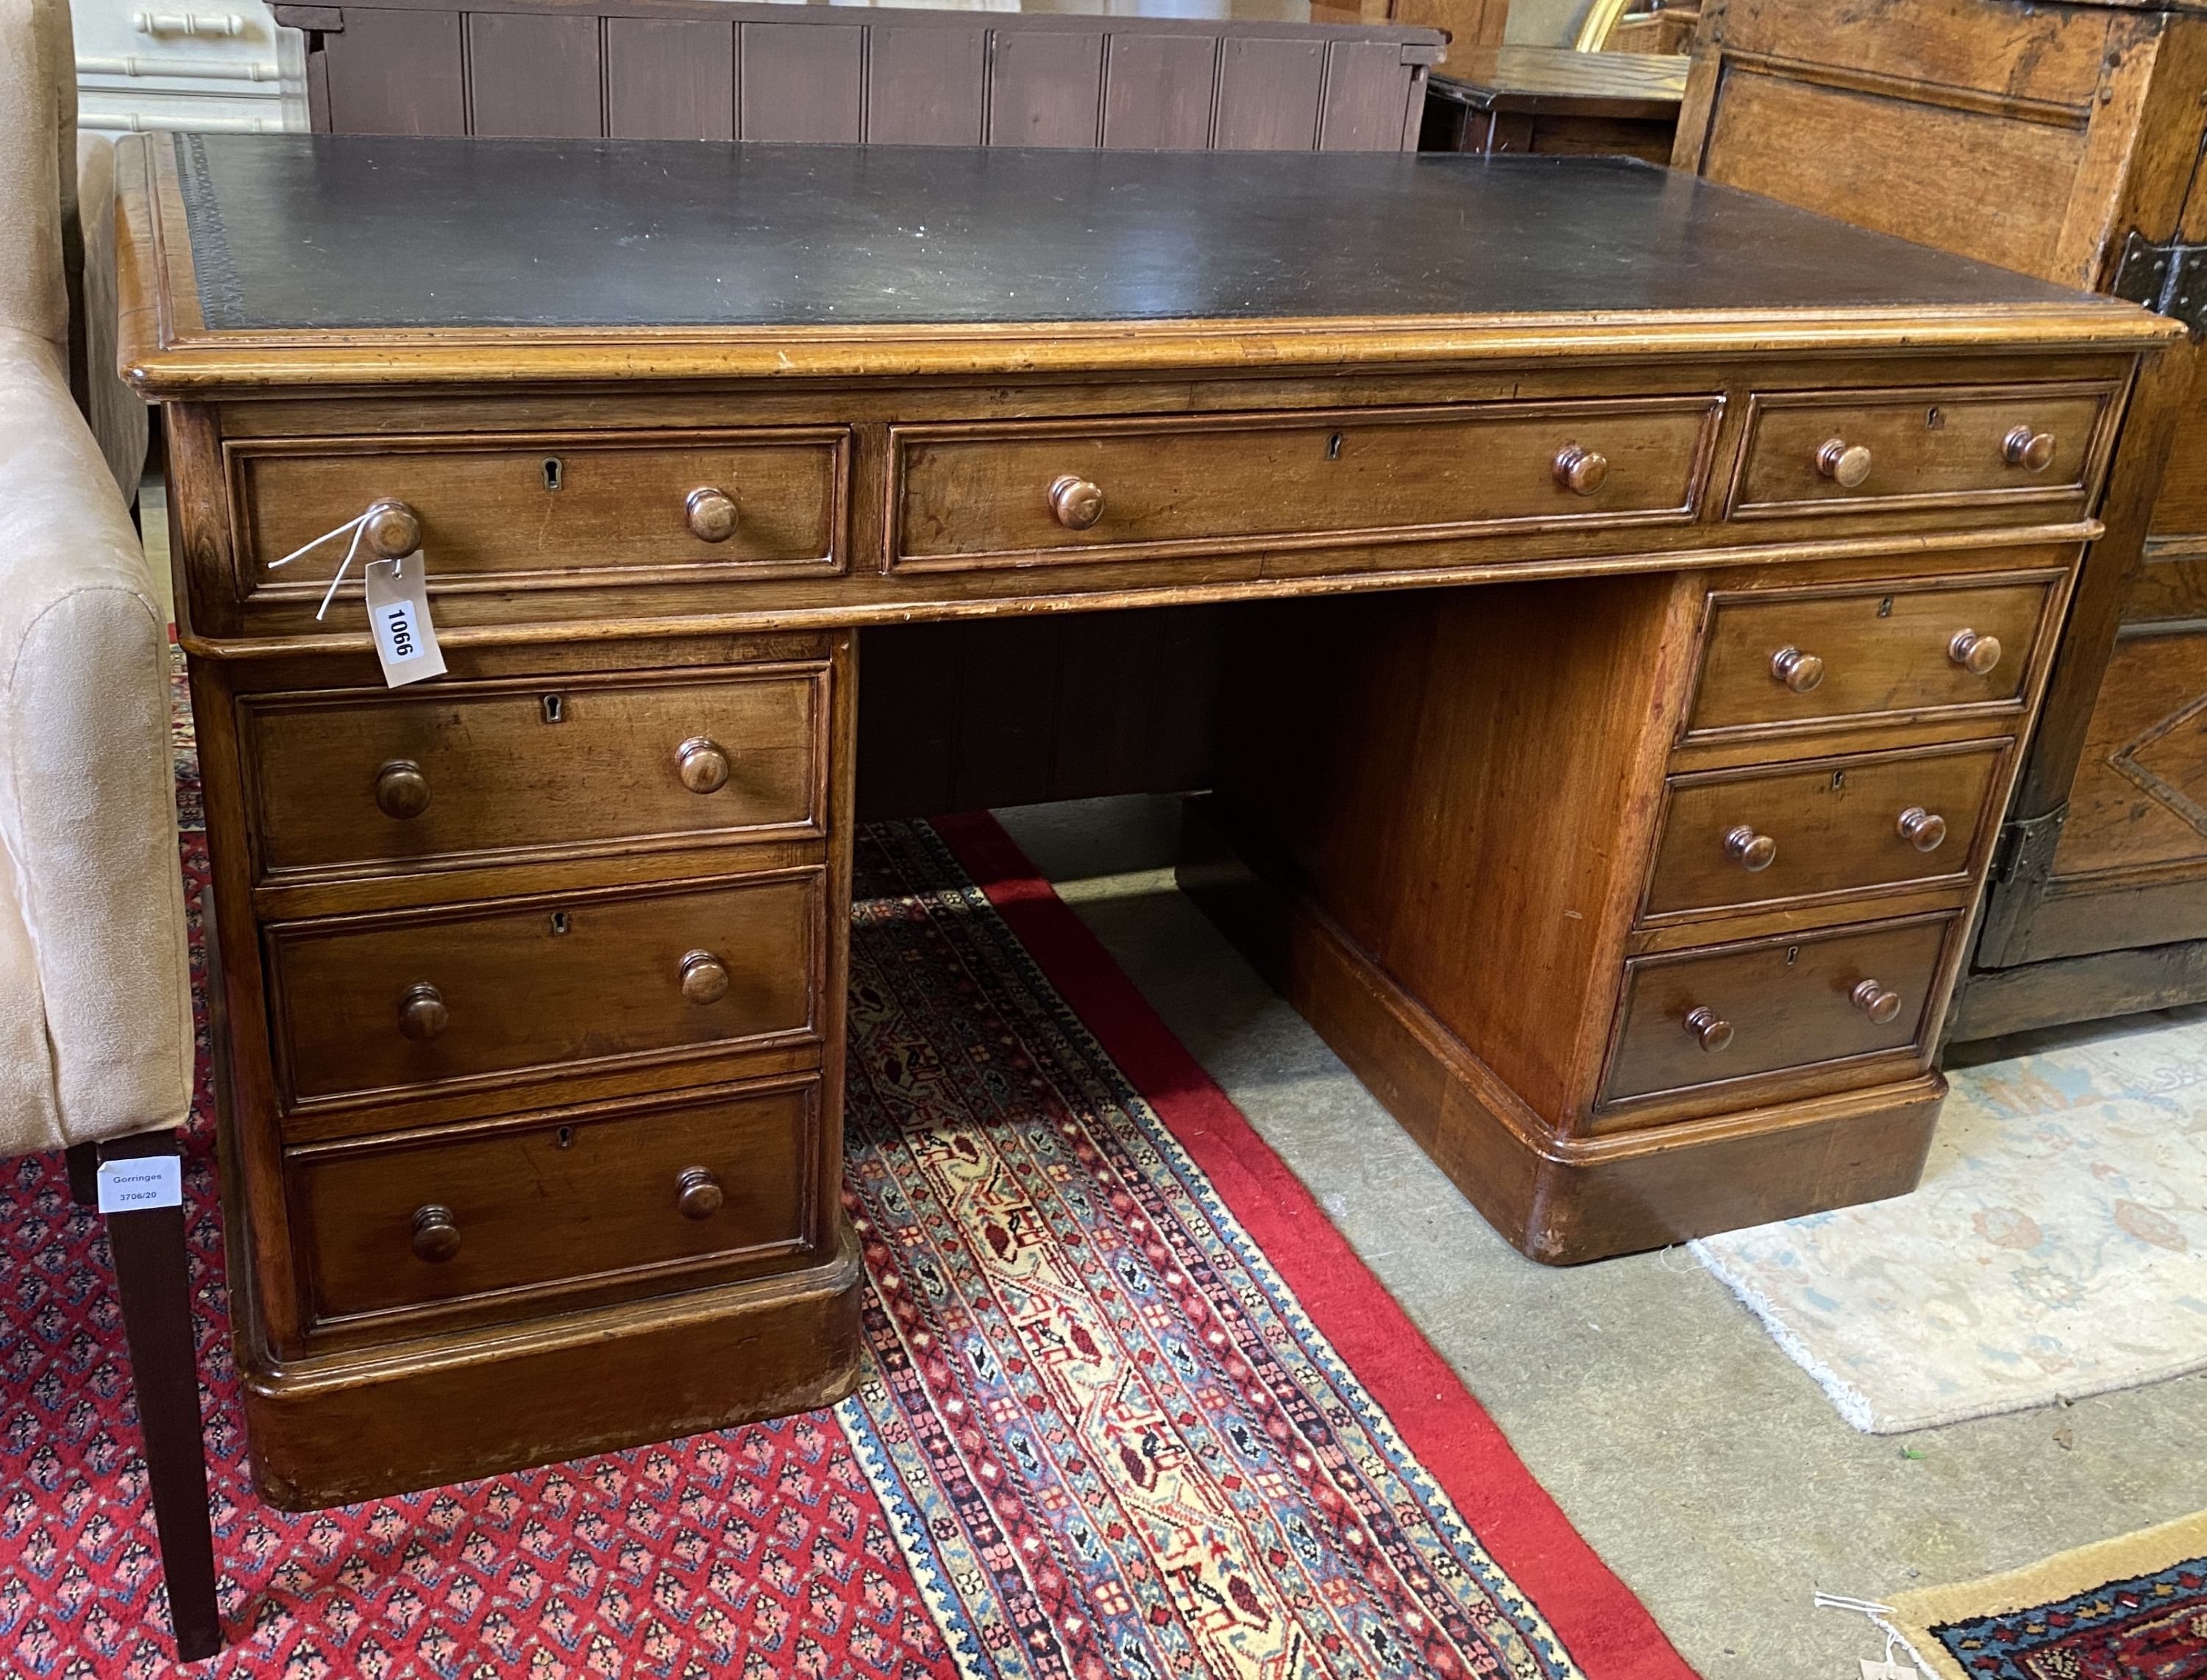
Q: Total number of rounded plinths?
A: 2